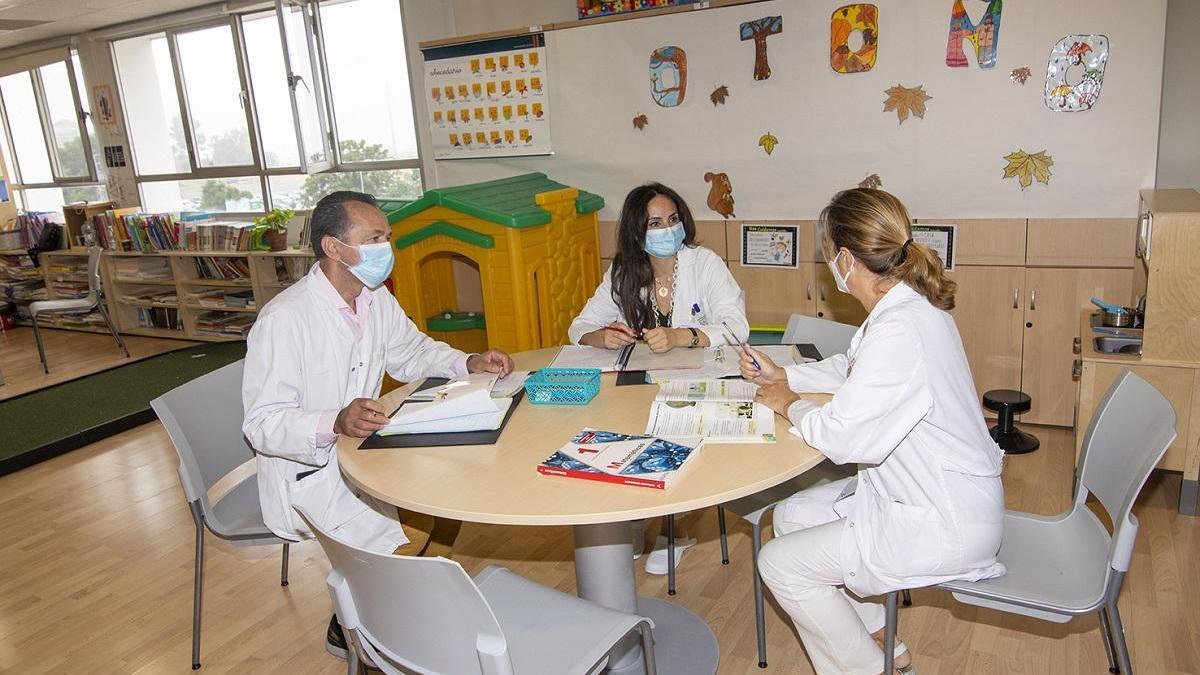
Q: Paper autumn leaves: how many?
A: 7